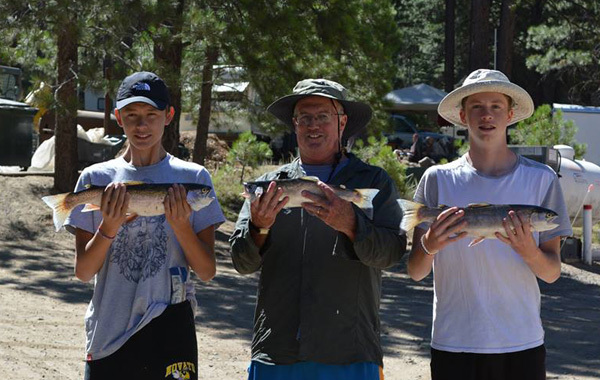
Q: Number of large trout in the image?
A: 3